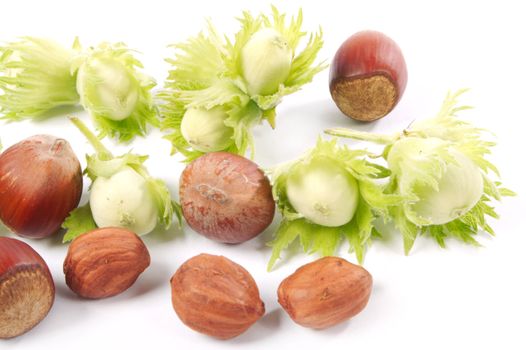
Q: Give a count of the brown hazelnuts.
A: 7